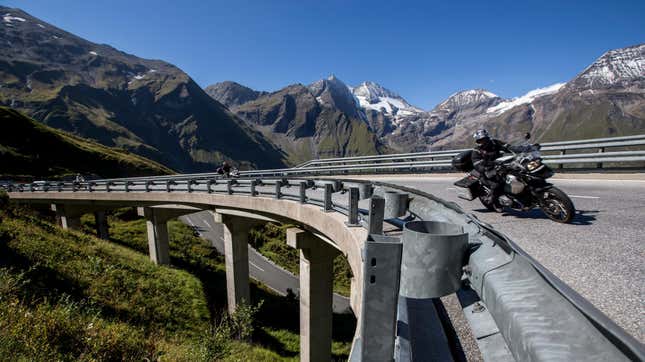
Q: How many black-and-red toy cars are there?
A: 0